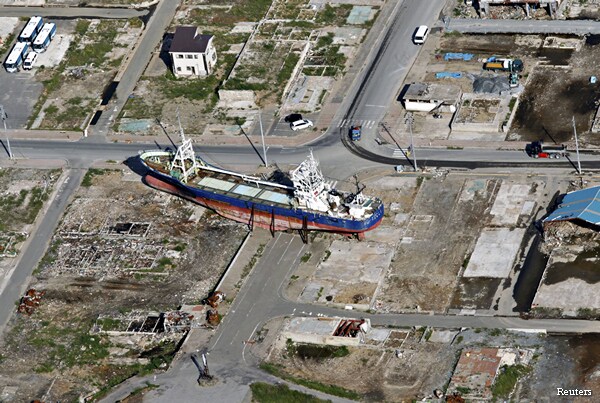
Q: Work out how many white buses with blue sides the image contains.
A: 3